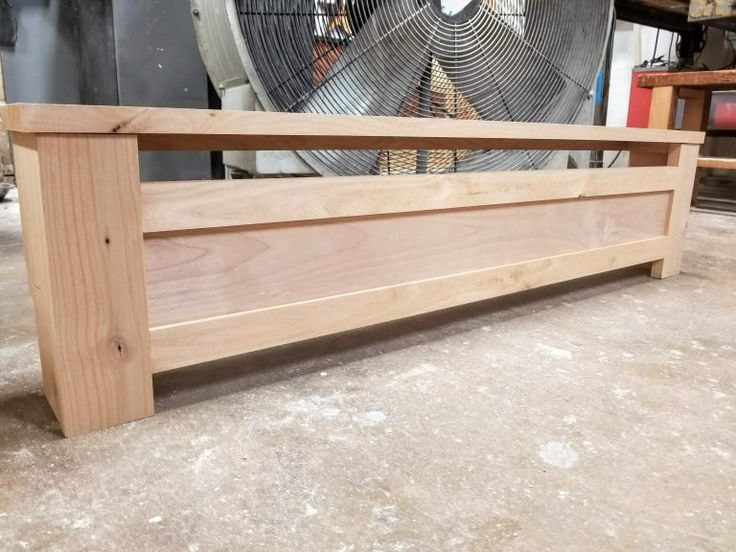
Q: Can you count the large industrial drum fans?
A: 1